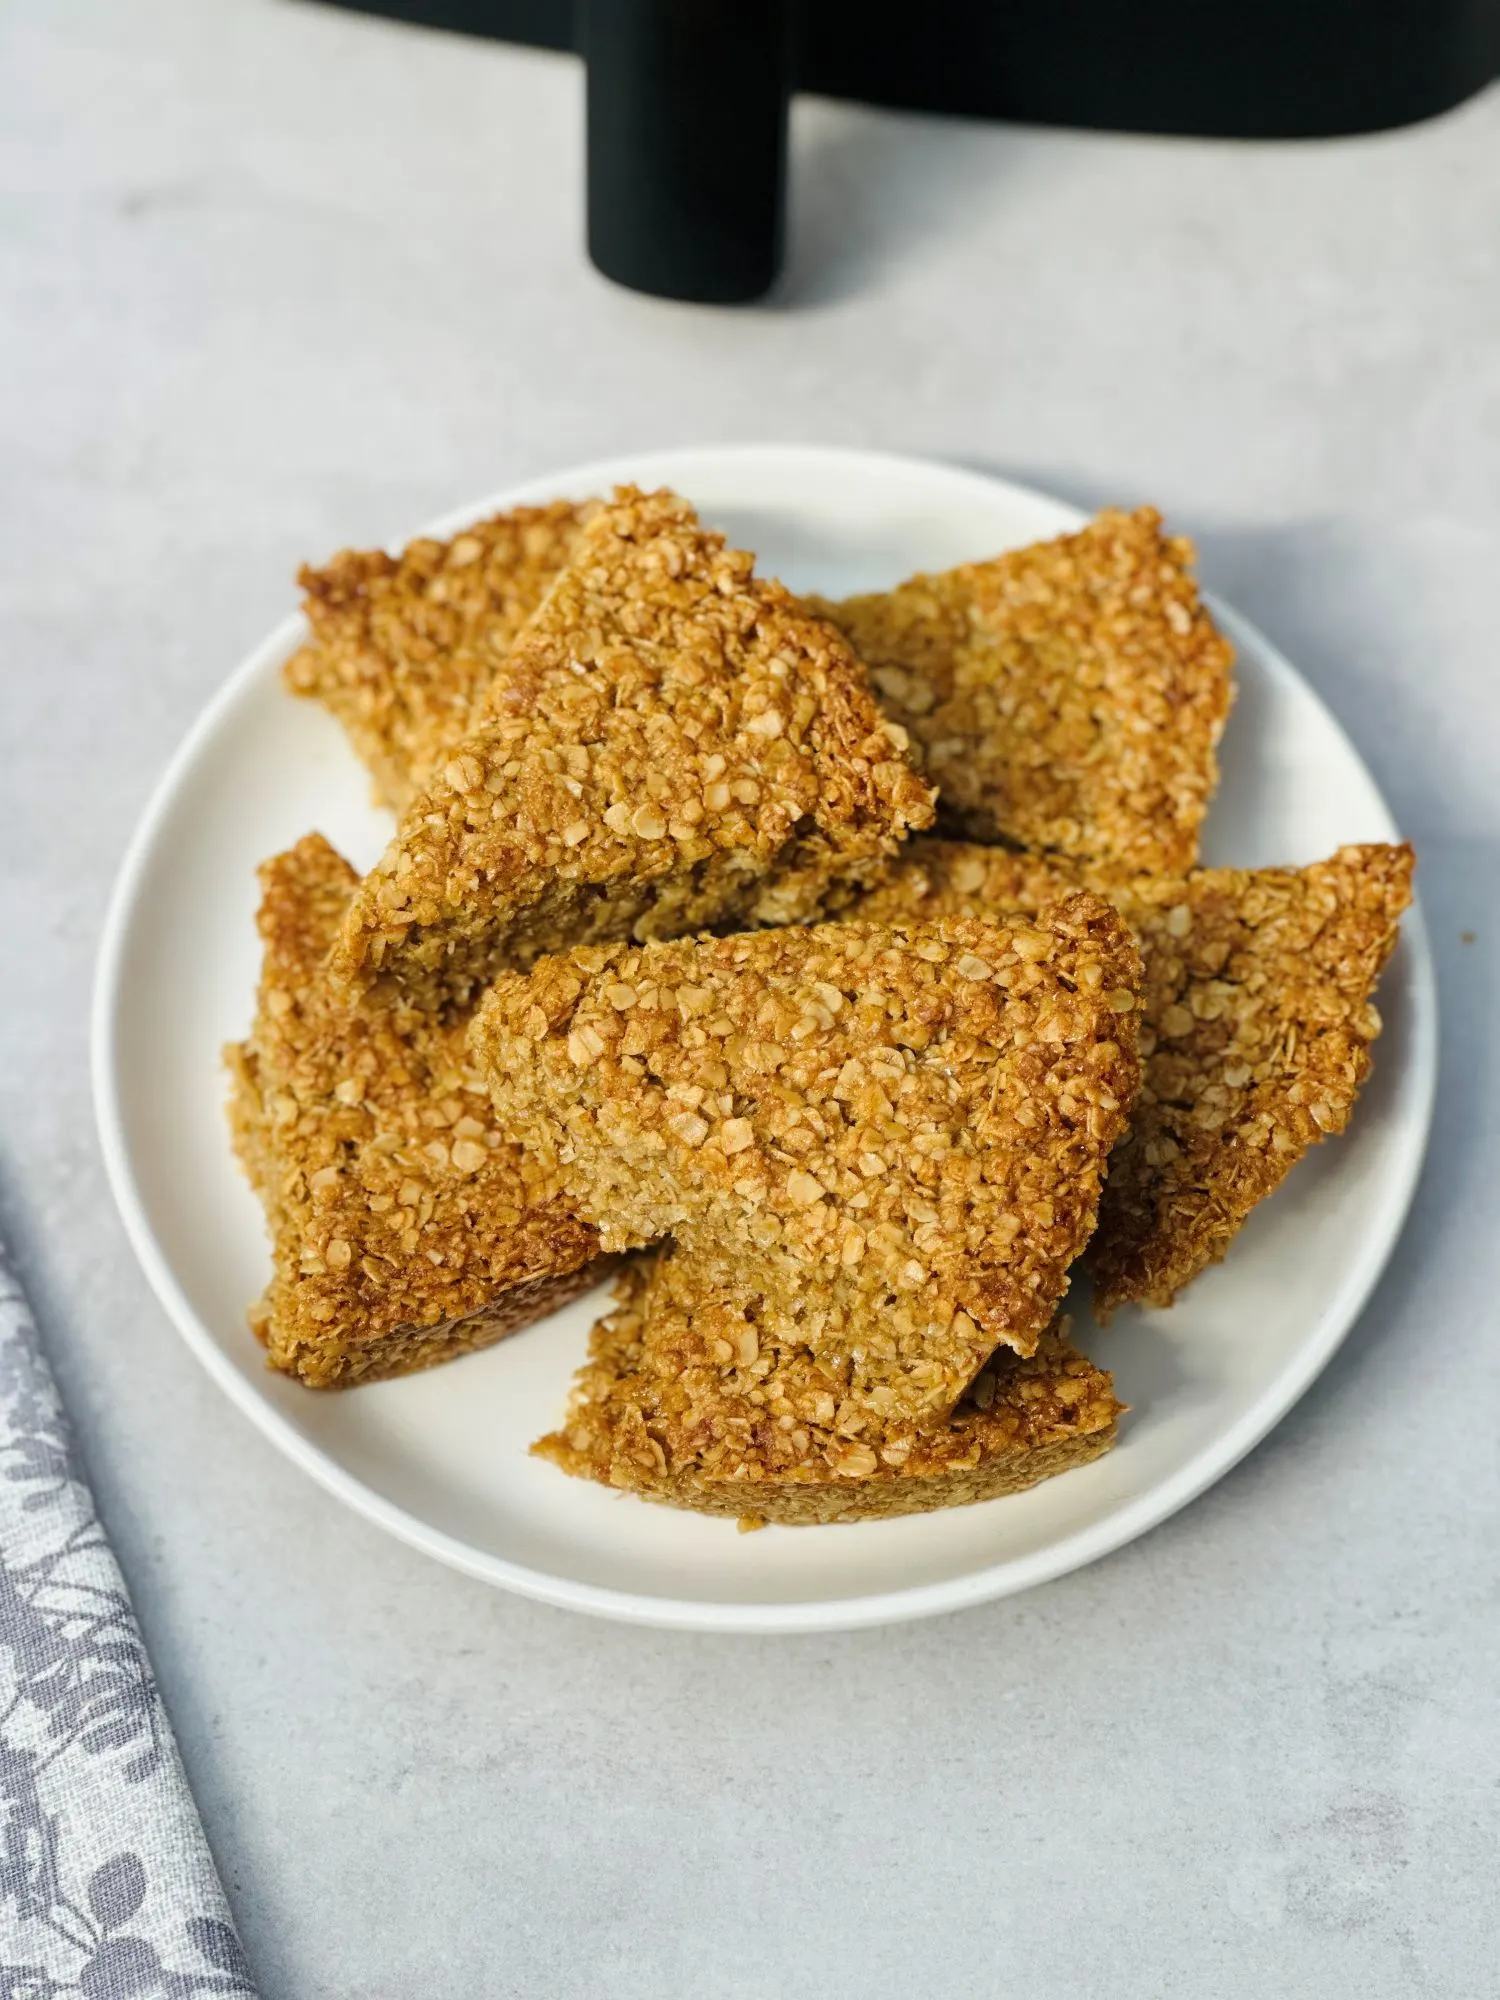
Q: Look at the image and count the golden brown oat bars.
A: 7